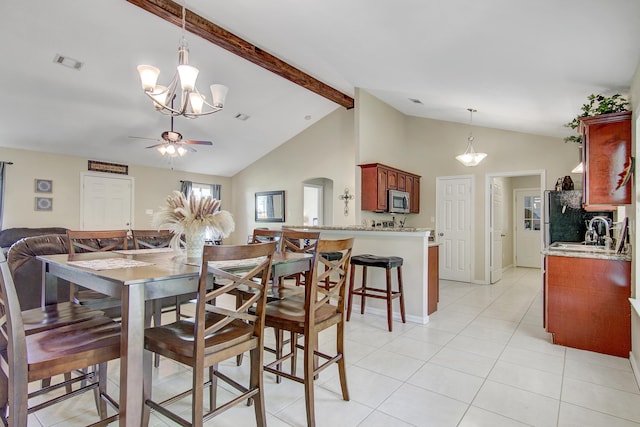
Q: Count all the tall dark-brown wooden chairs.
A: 8